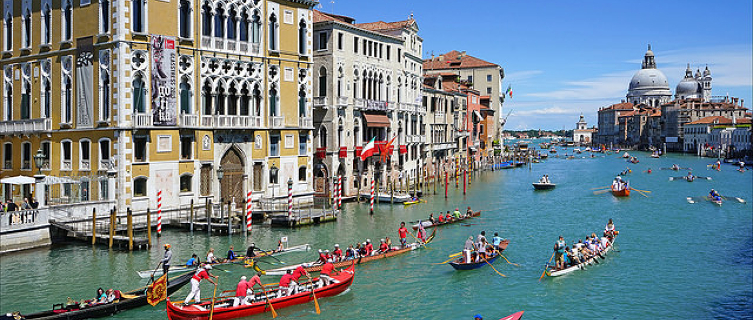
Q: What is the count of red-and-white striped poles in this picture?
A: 6